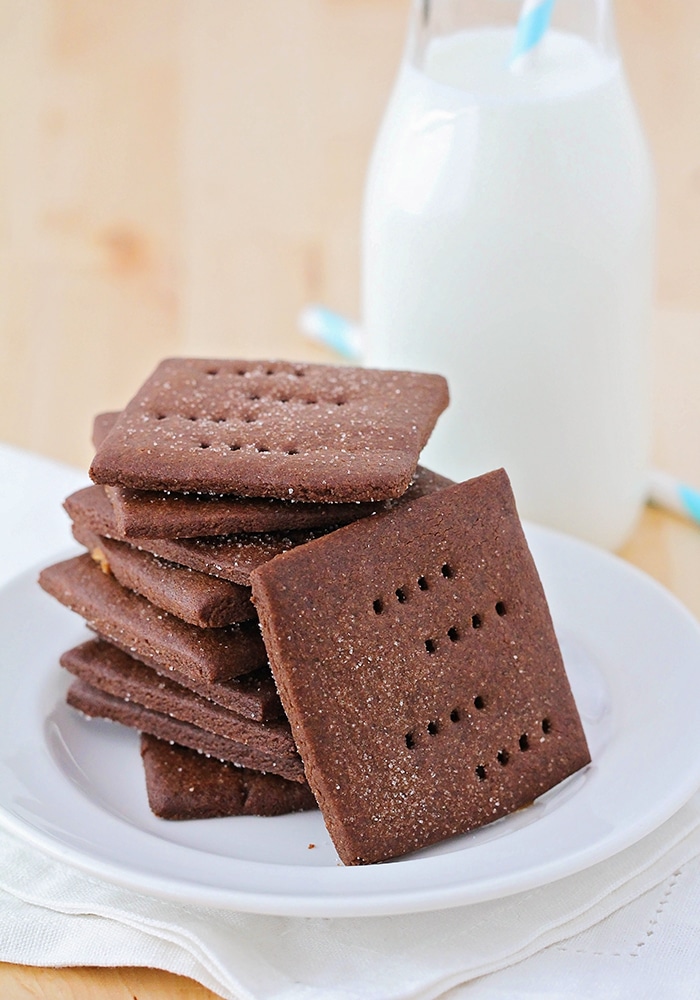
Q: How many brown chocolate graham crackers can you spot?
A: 10